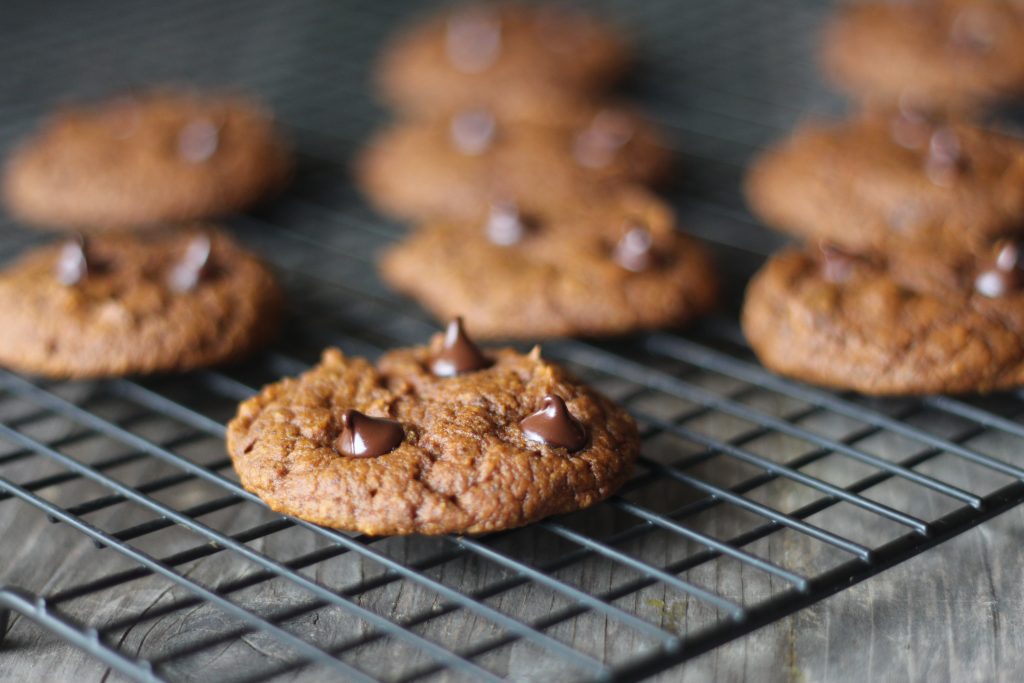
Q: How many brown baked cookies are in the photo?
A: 9